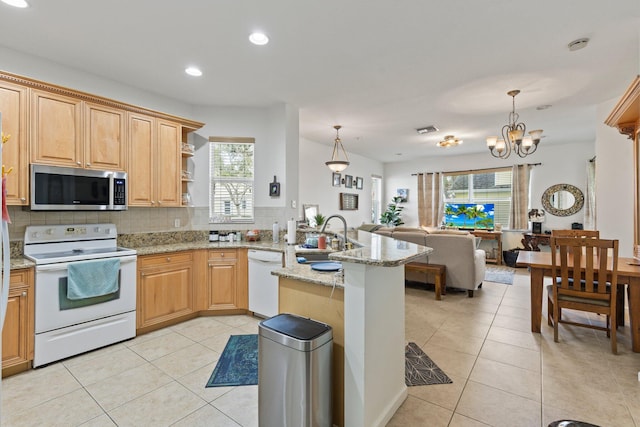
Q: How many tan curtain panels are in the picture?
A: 2